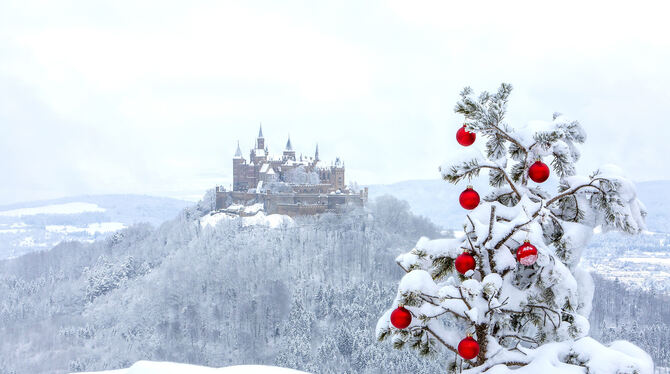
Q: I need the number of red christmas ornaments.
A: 7